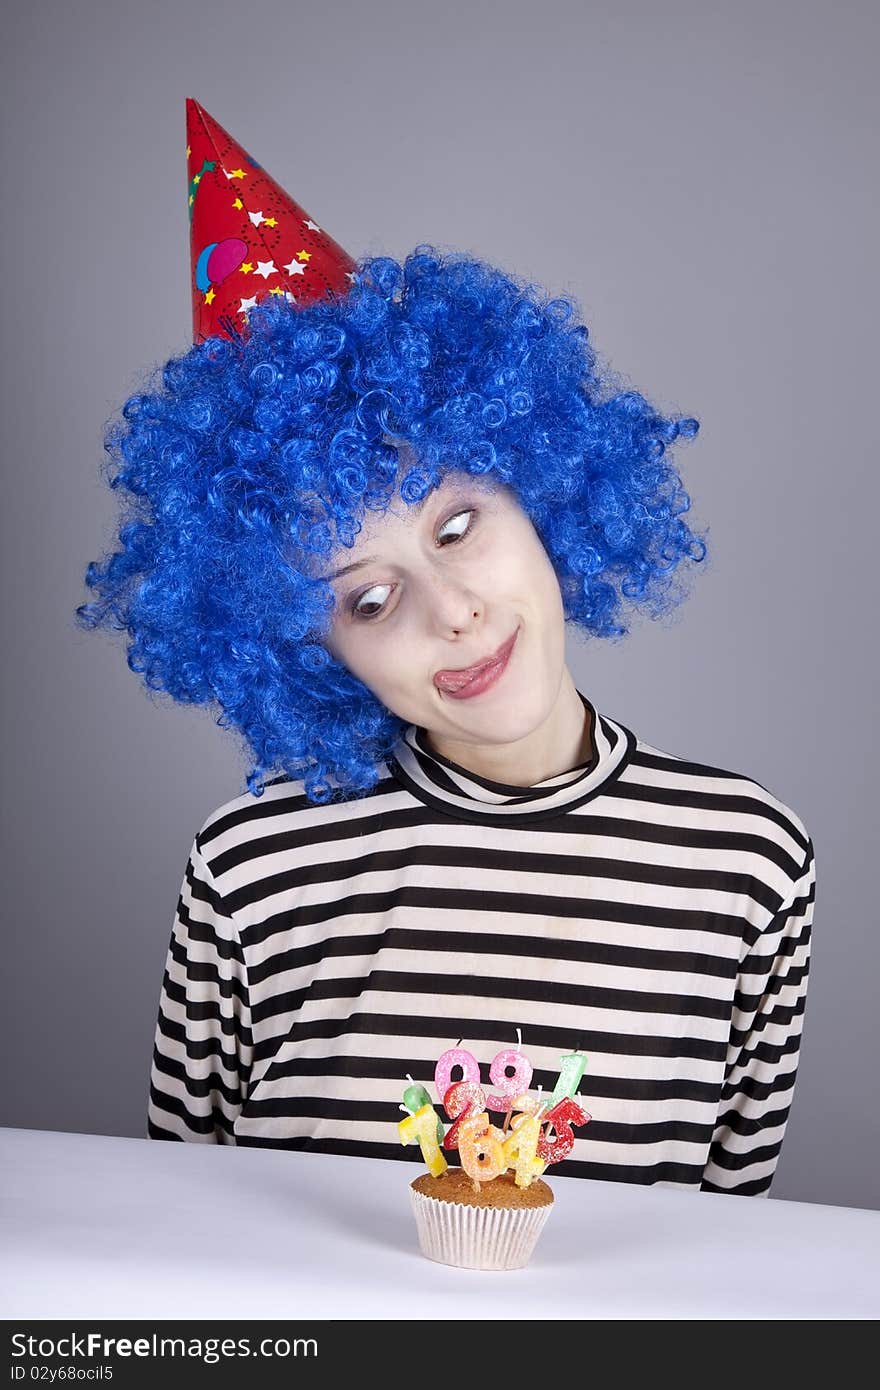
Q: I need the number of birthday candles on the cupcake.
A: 10